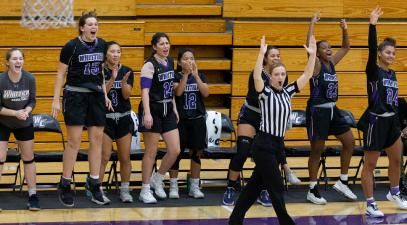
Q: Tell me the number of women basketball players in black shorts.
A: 8